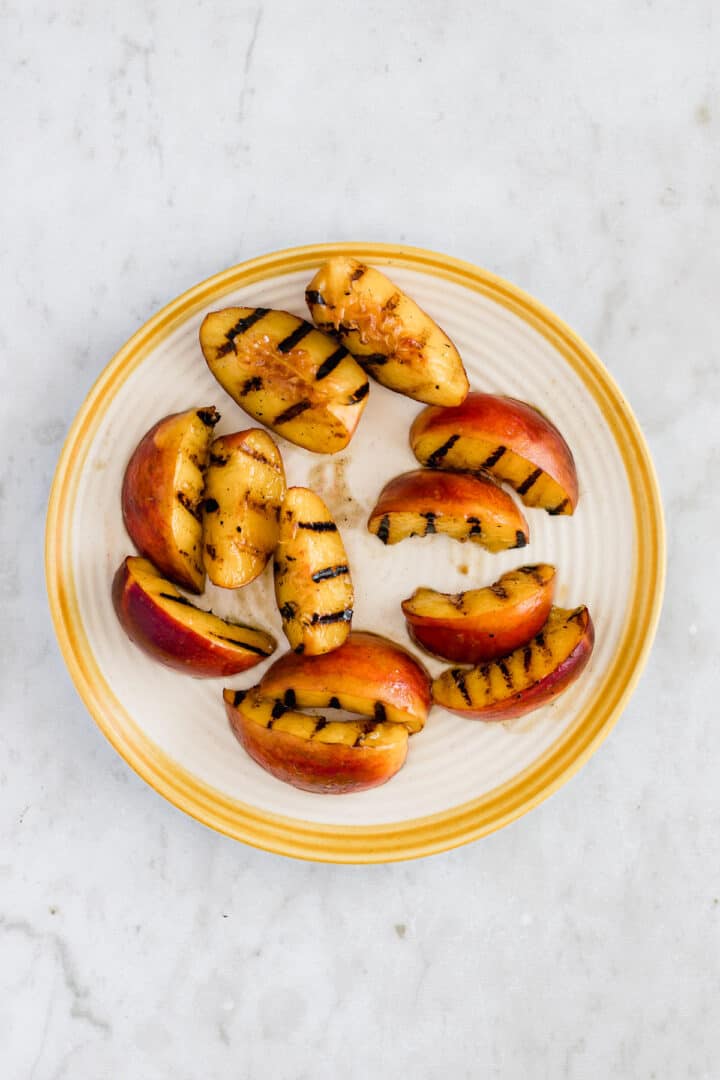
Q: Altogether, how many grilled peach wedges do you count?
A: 12